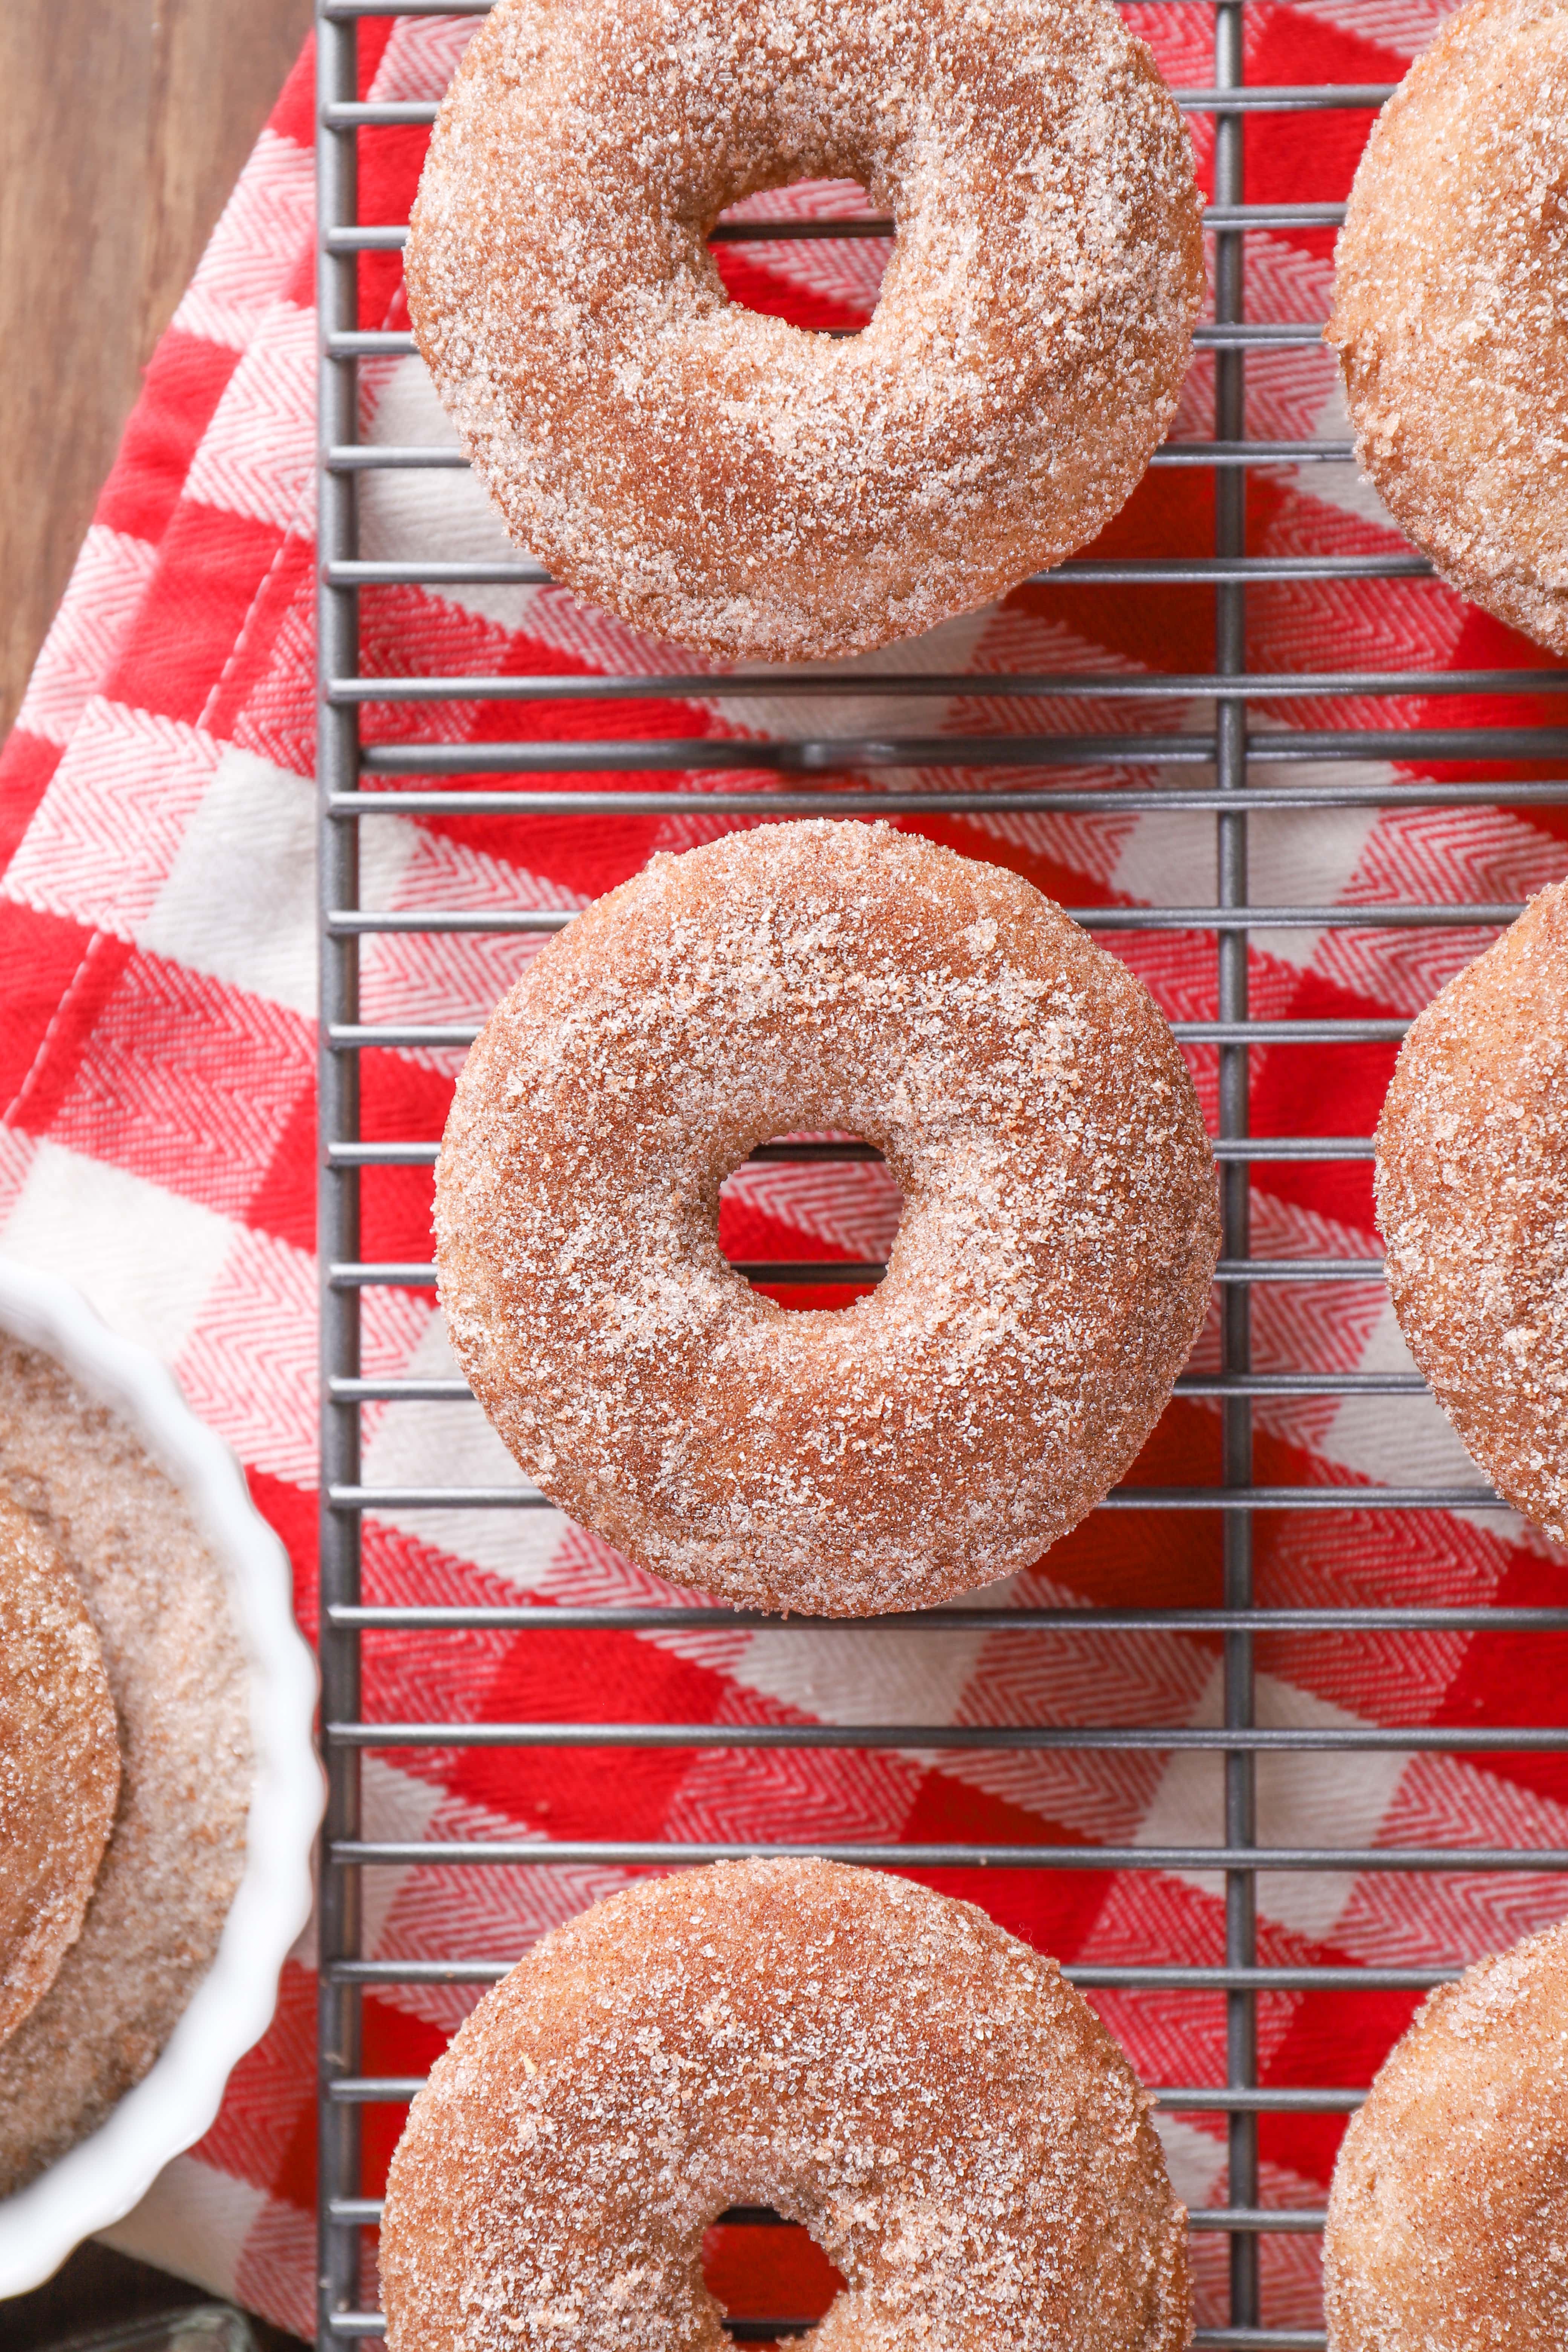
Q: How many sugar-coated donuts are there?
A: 7